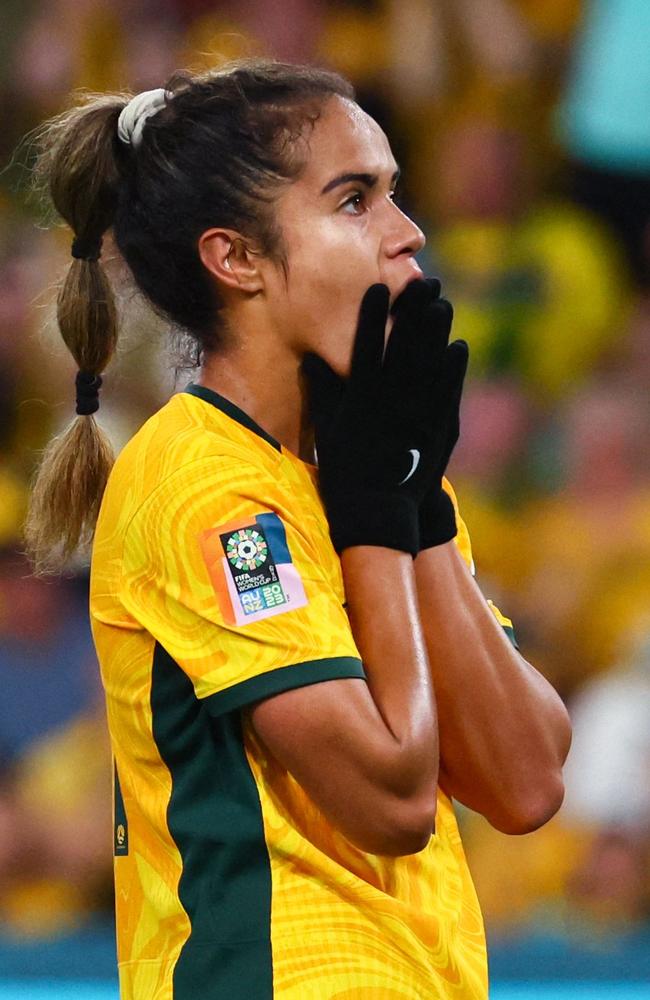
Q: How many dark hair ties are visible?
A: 2